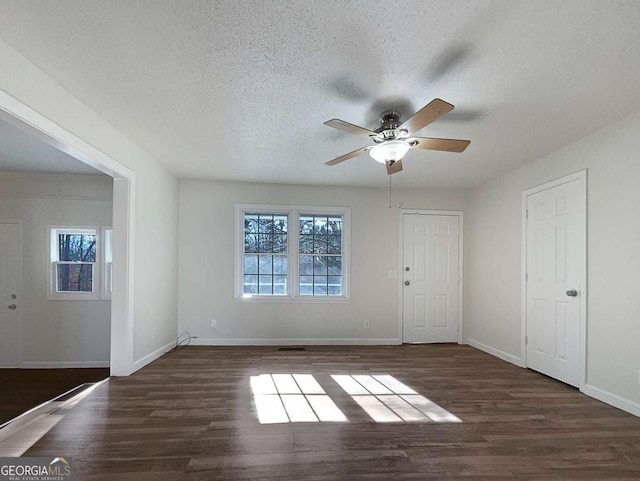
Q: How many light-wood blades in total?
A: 5